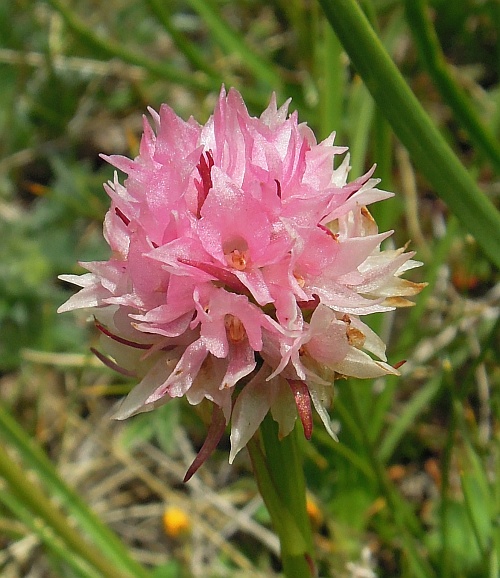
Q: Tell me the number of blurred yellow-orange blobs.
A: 2